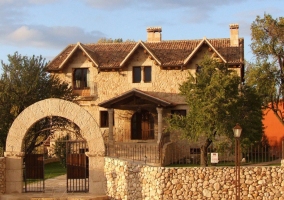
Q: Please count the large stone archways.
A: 1